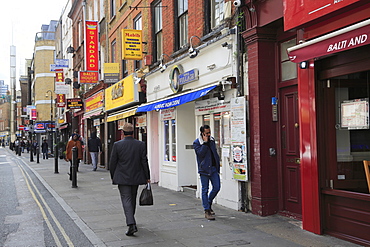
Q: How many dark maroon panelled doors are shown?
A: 1